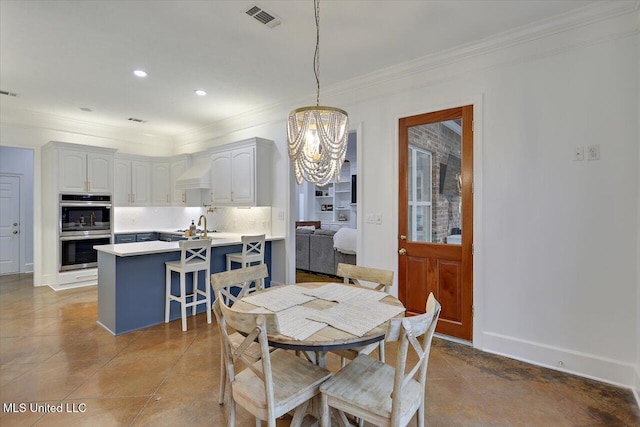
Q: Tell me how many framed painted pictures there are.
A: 0